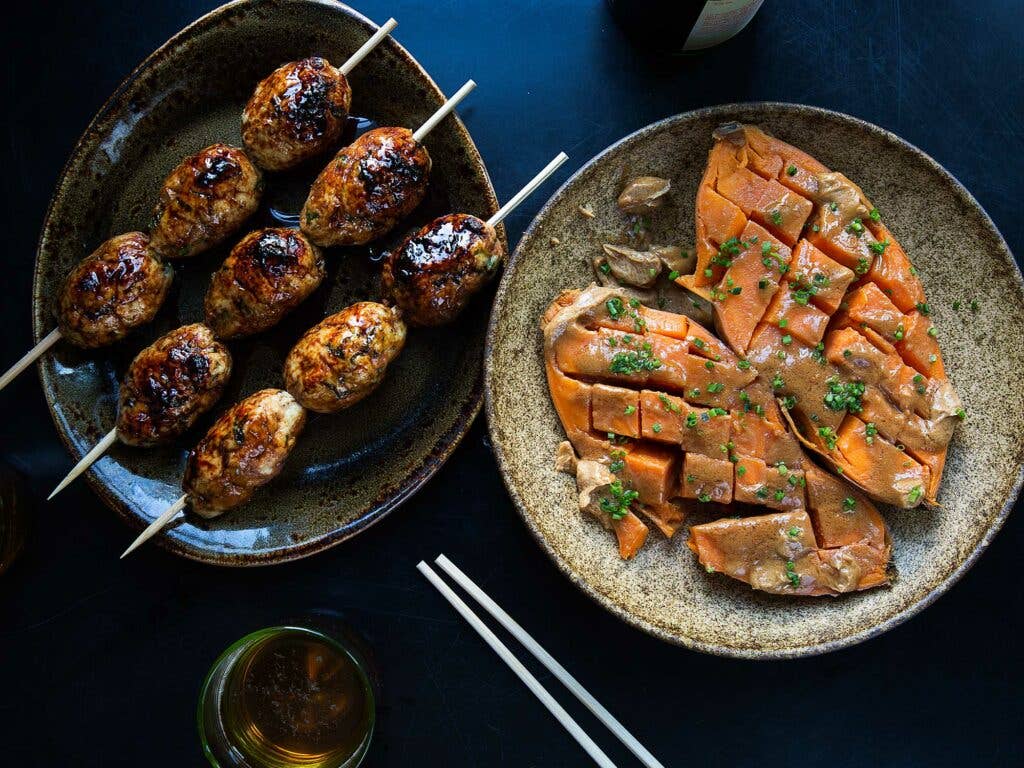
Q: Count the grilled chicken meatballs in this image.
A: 9